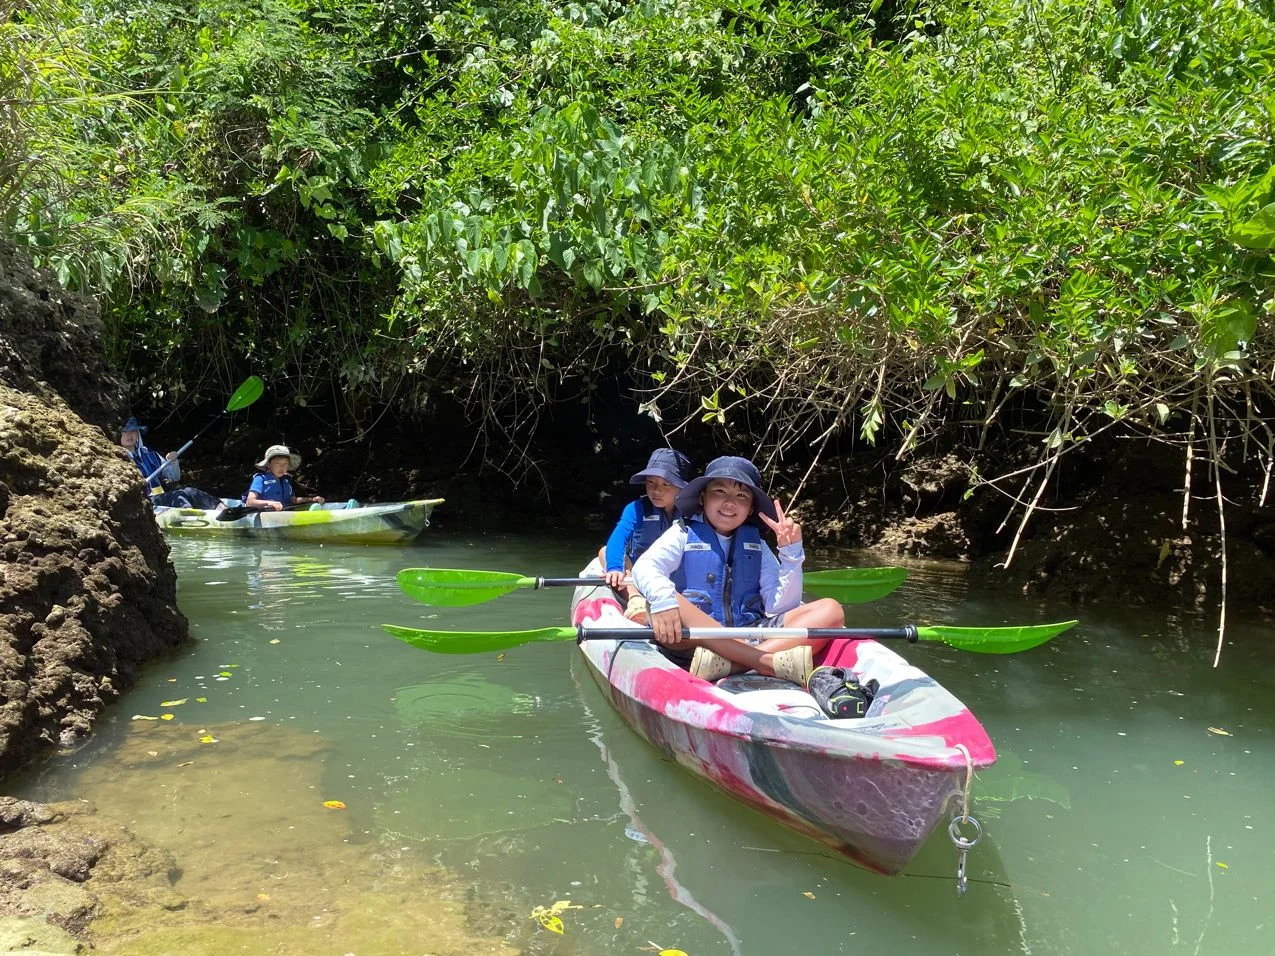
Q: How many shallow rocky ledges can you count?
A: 1